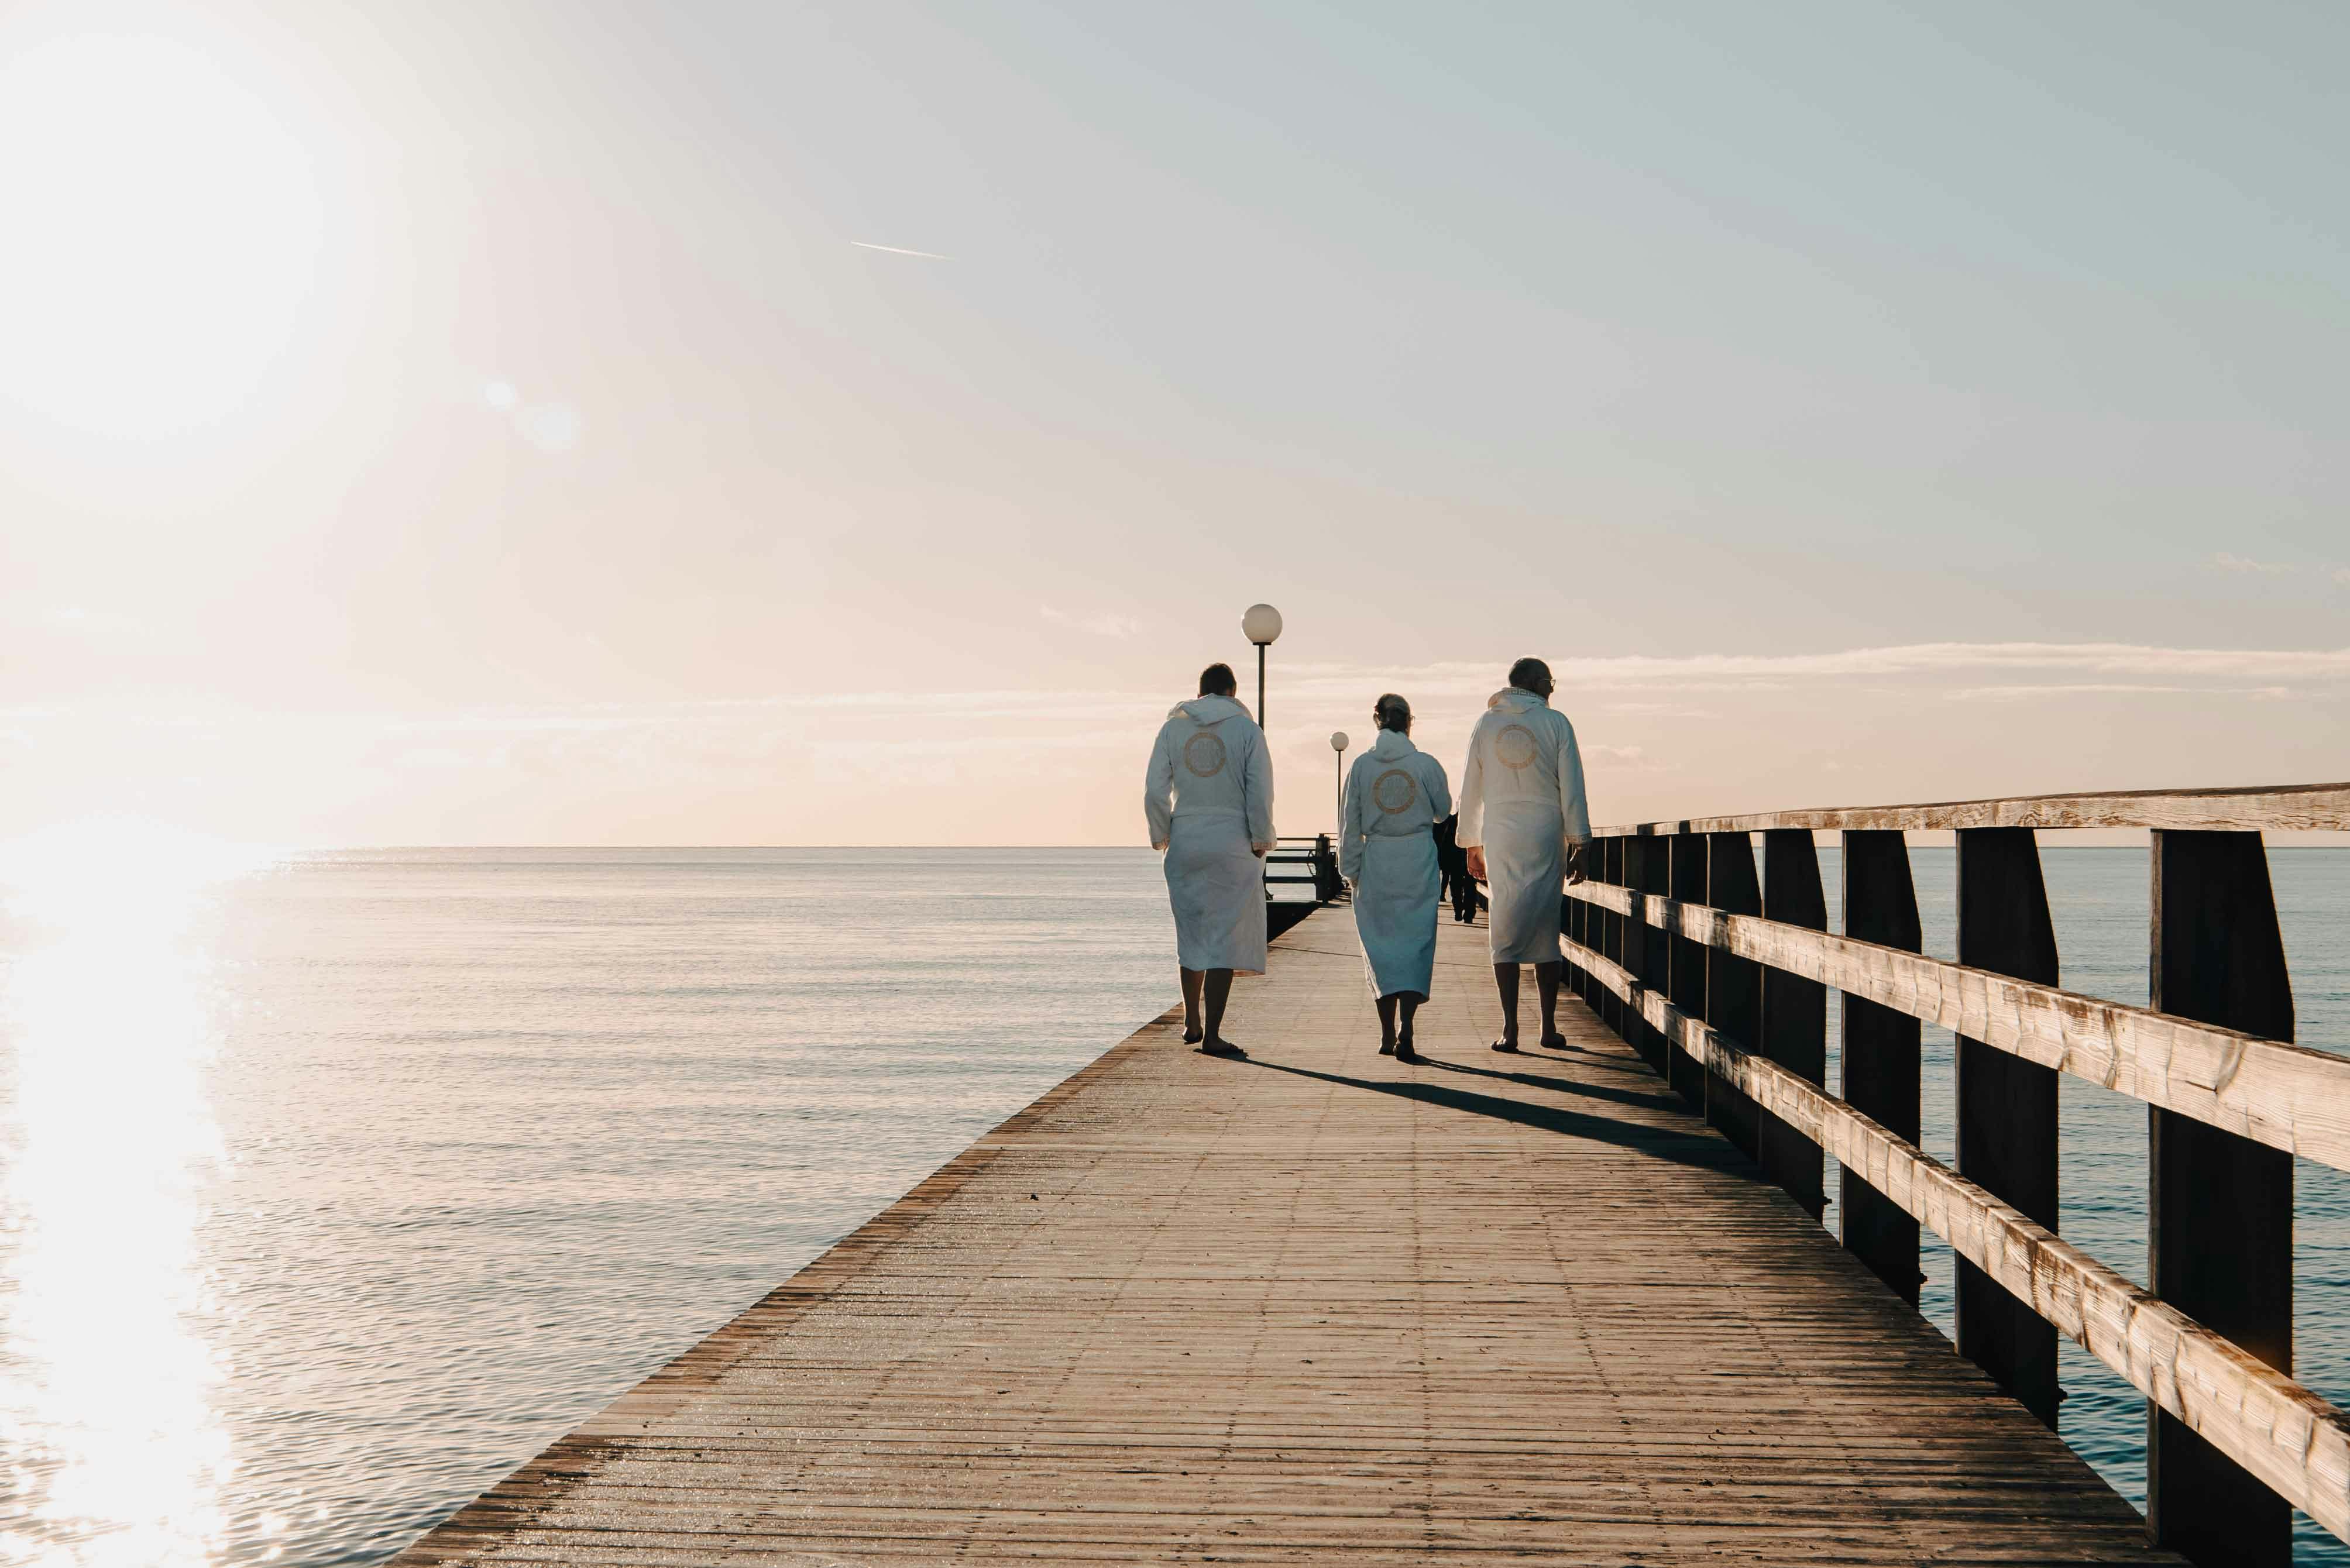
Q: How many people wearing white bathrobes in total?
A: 3